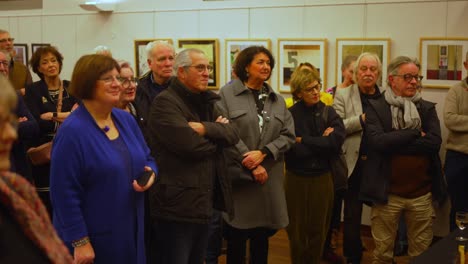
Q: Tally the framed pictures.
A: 8